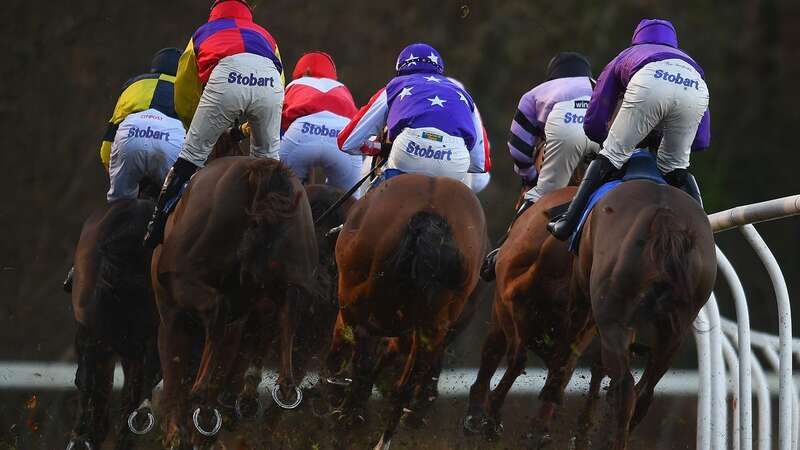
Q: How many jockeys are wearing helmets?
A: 6